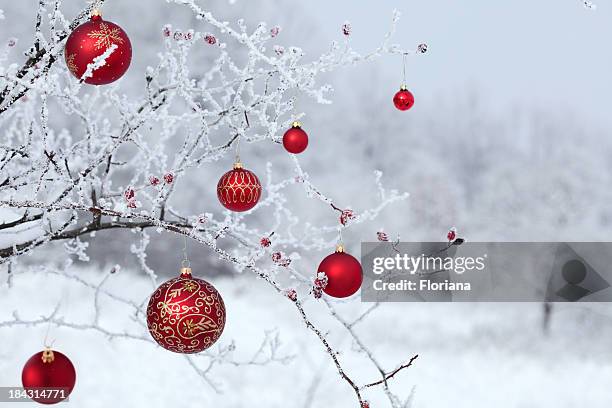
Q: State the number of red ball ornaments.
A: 7